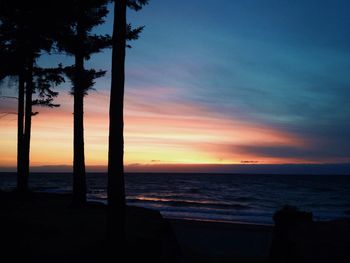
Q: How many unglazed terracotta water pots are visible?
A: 0